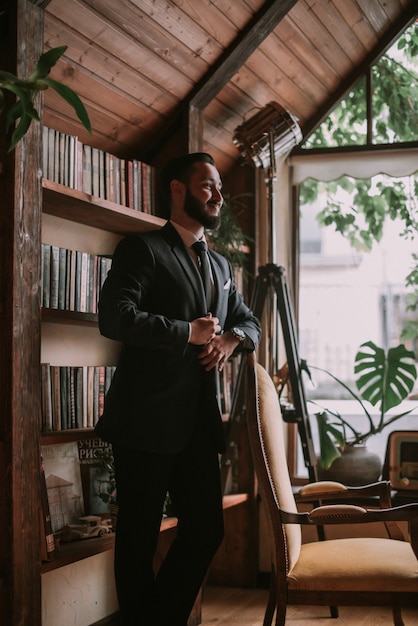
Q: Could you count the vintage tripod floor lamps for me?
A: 1